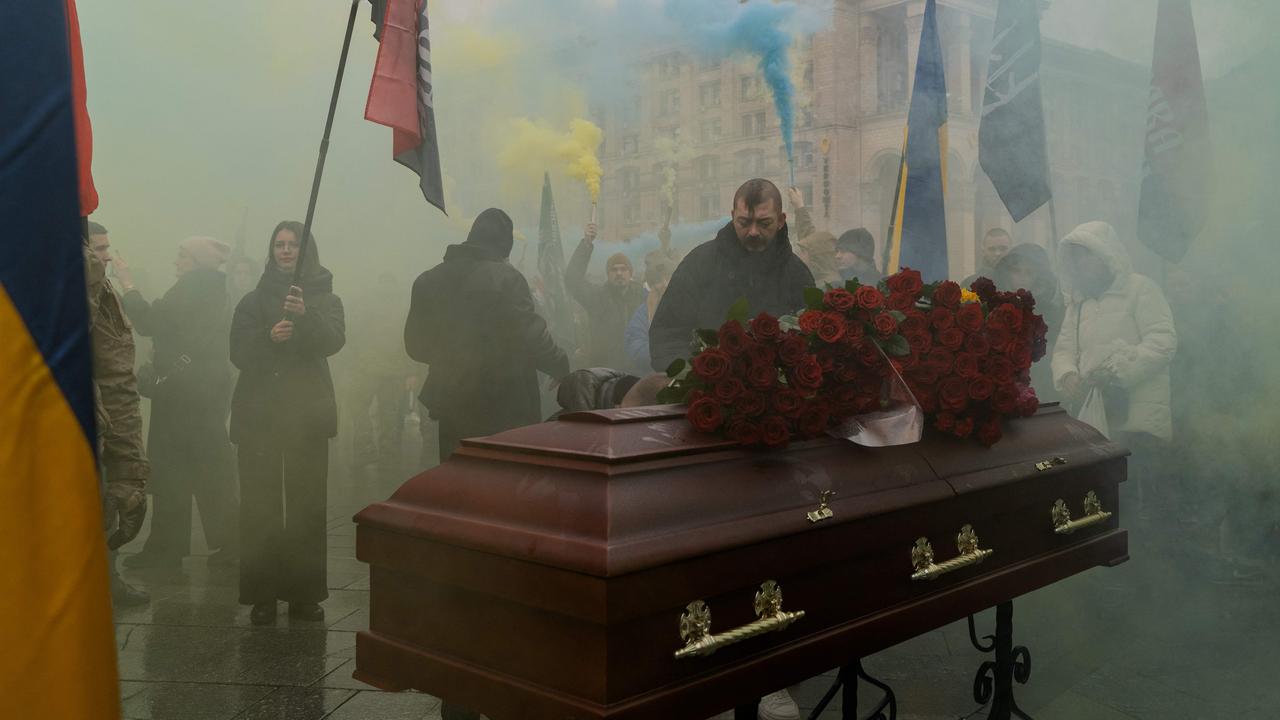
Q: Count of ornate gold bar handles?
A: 3